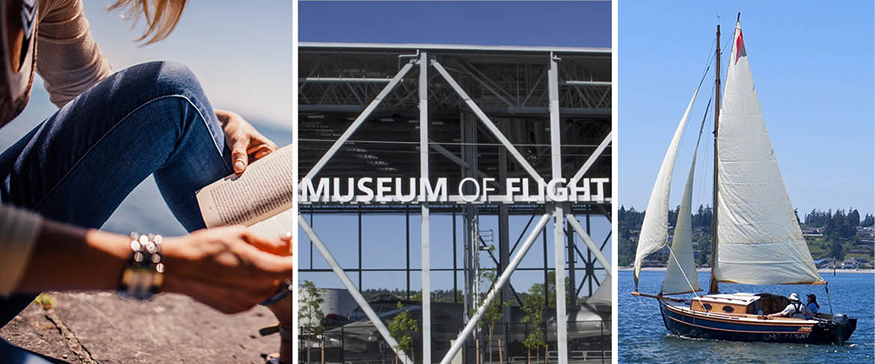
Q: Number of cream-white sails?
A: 3